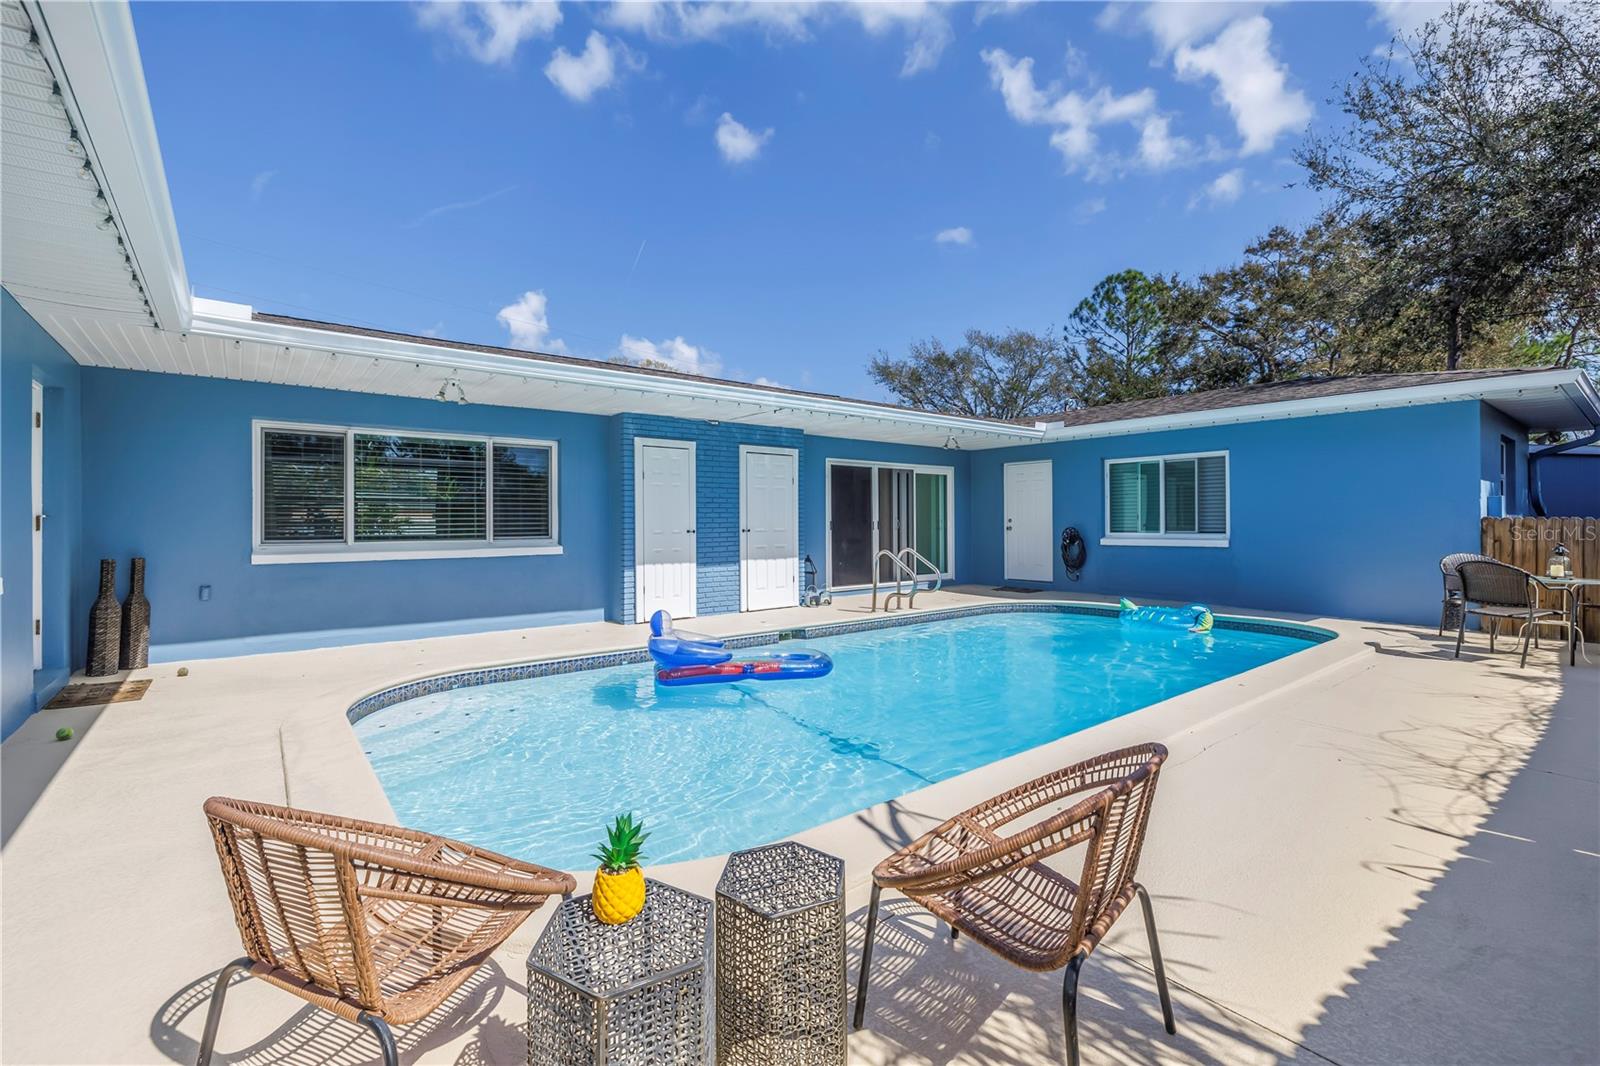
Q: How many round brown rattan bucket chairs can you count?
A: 2